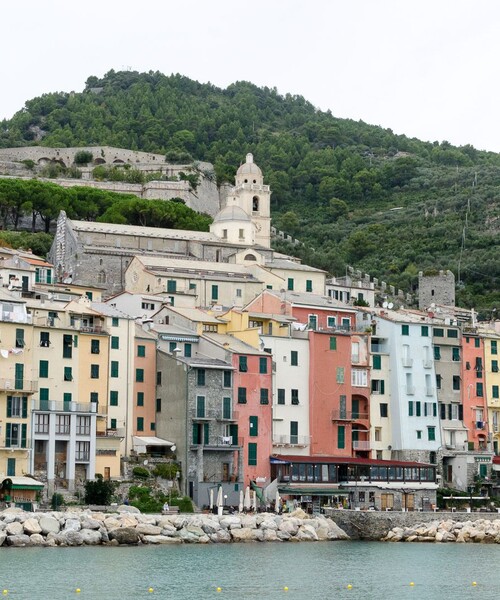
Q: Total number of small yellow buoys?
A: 8